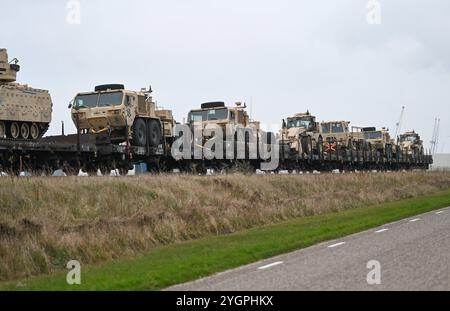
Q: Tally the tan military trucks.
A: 6